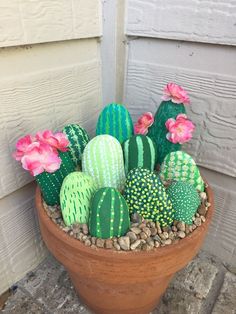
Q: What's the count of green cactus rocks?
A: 11